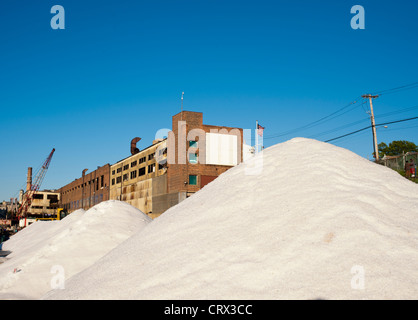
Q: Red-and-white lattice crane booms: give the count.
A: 1